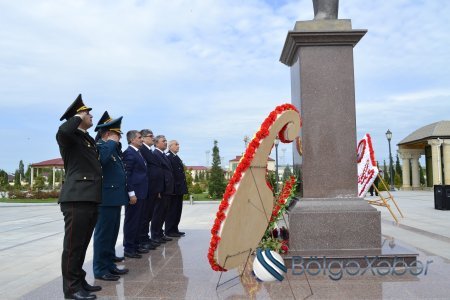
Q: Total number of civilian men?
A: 4